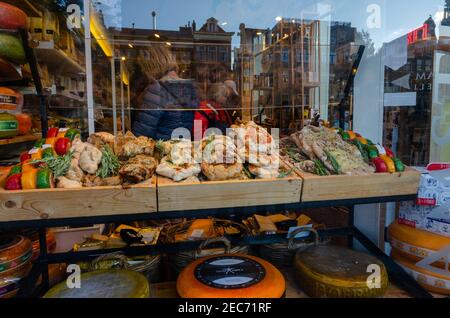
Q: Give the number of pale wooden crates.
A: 3